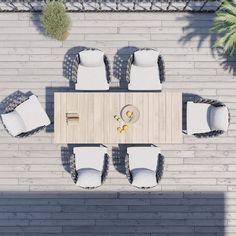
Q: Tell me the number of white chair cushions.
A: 12